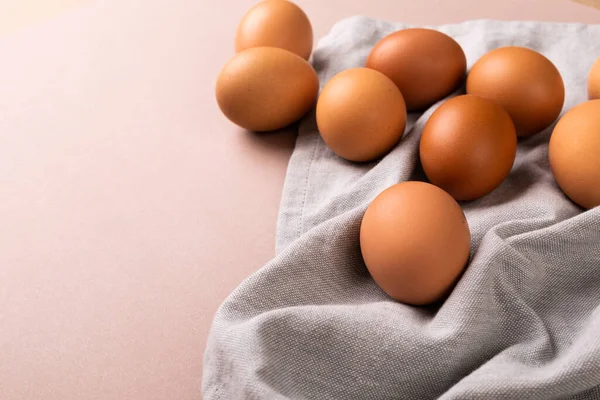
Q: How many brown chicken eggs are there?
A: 9